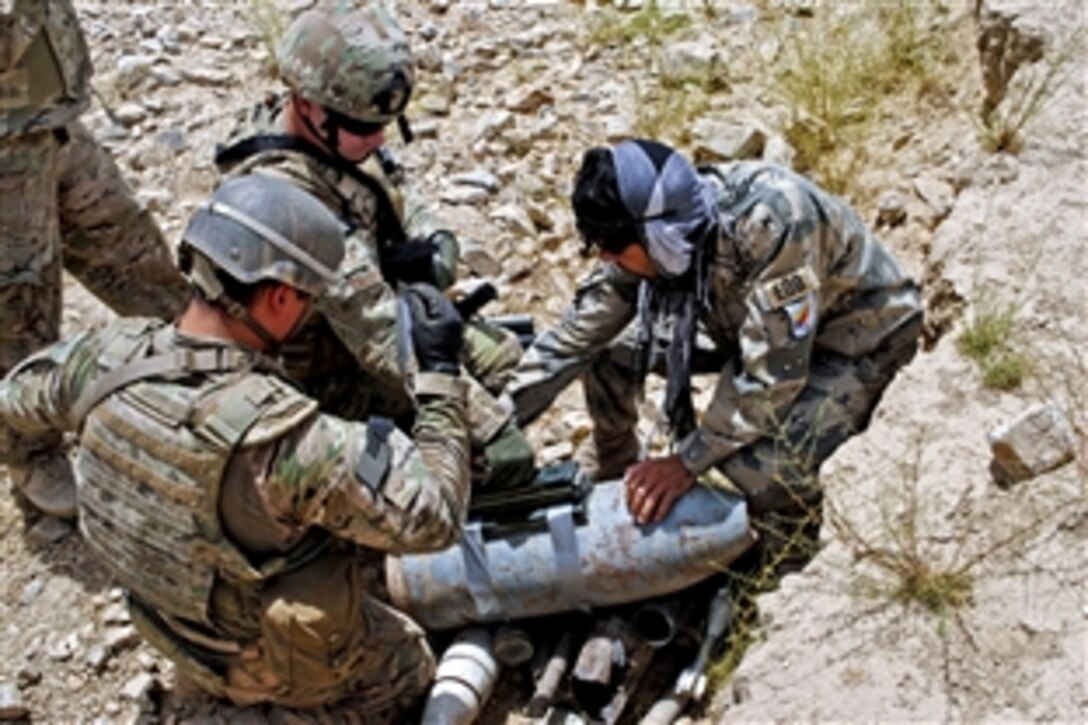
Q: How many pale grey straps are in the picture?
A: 2